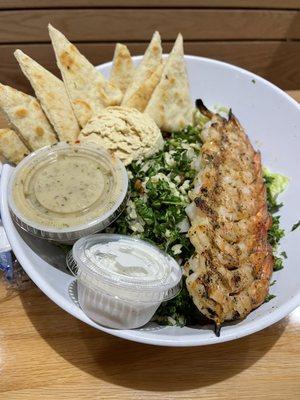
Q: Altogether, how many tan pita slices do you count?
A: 7